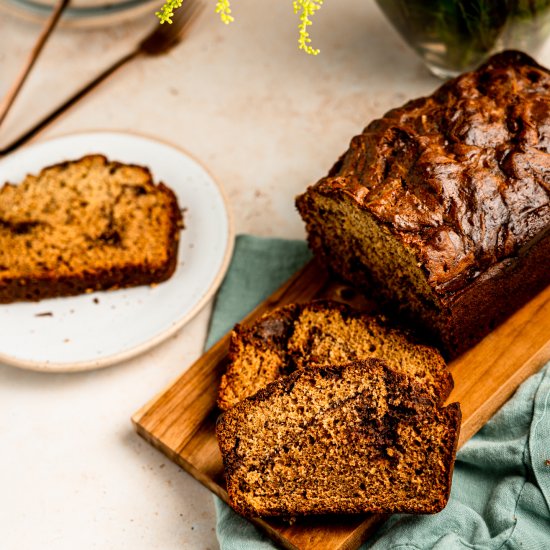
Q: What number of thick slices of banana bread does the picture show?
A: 3